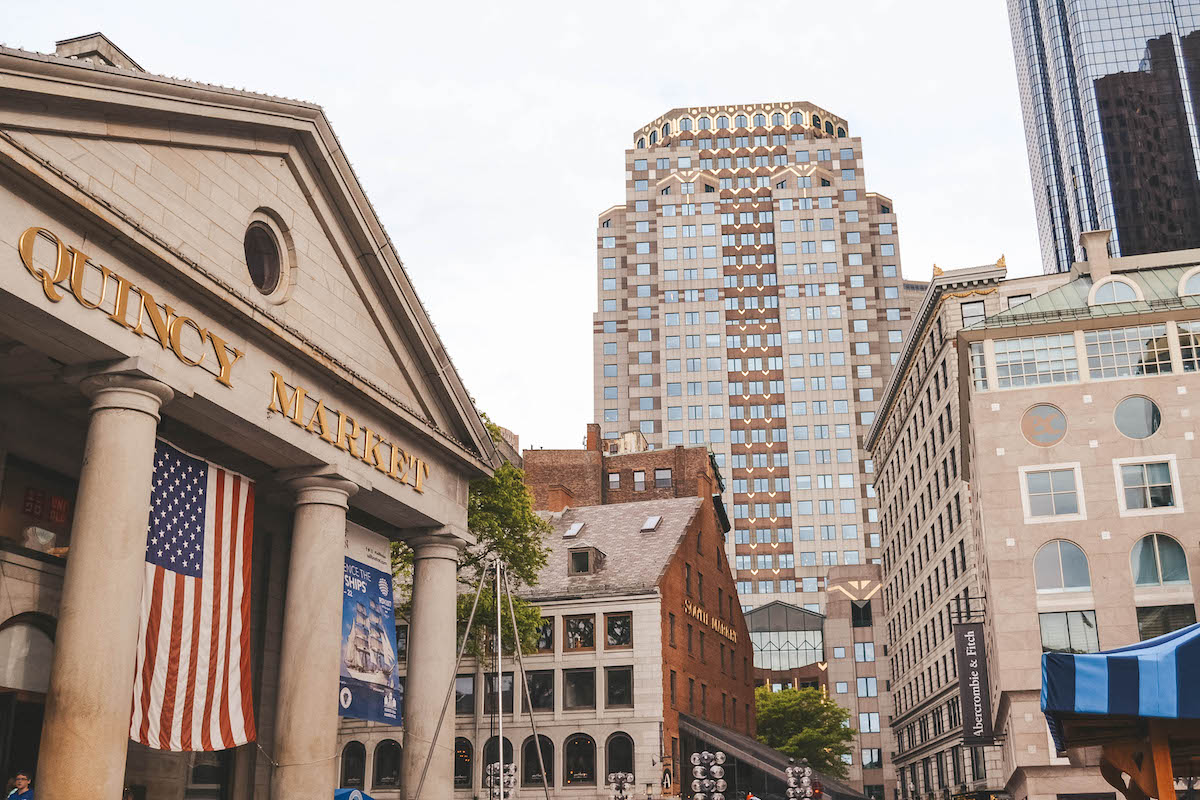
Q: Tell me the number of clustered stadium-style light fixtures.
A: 4